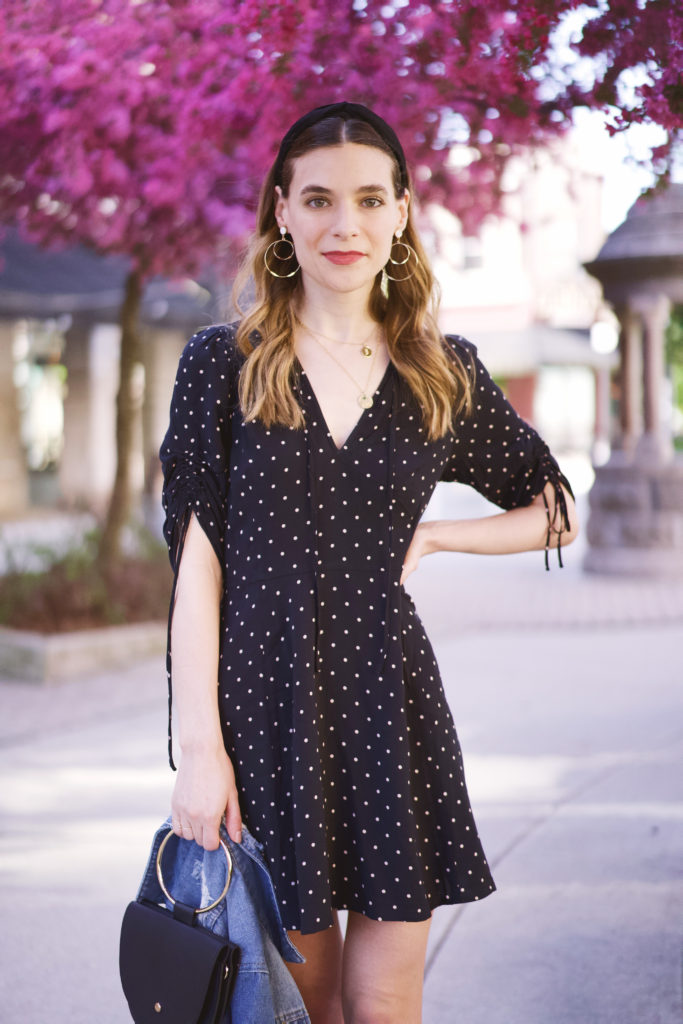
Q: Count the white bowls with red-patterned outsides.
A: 0